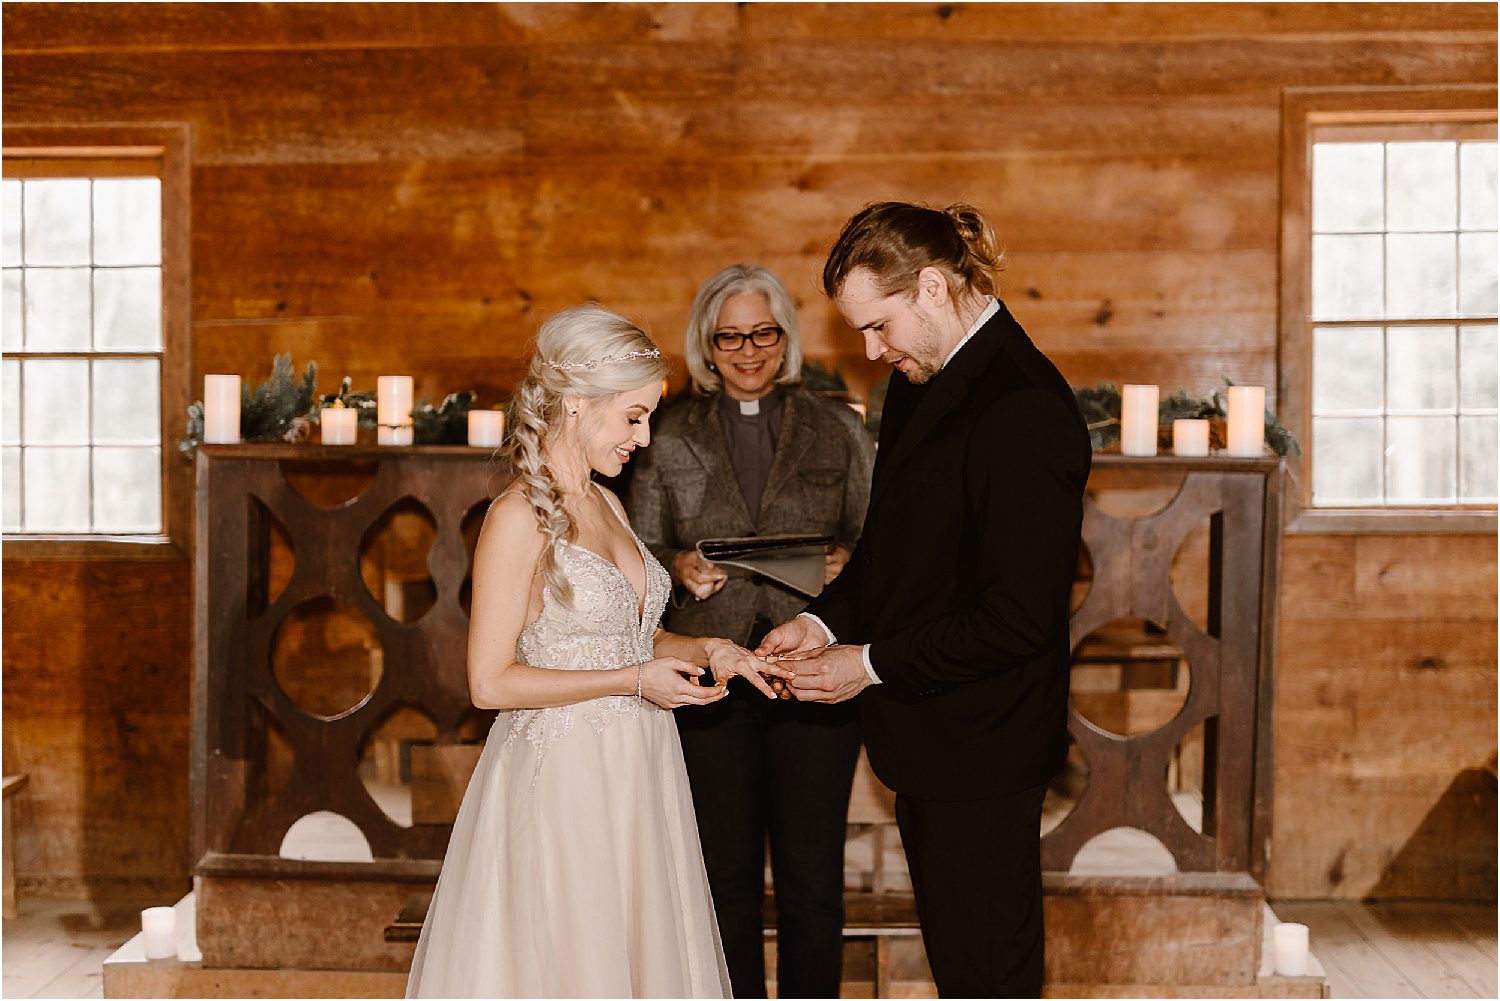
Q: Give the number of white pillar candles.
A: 9